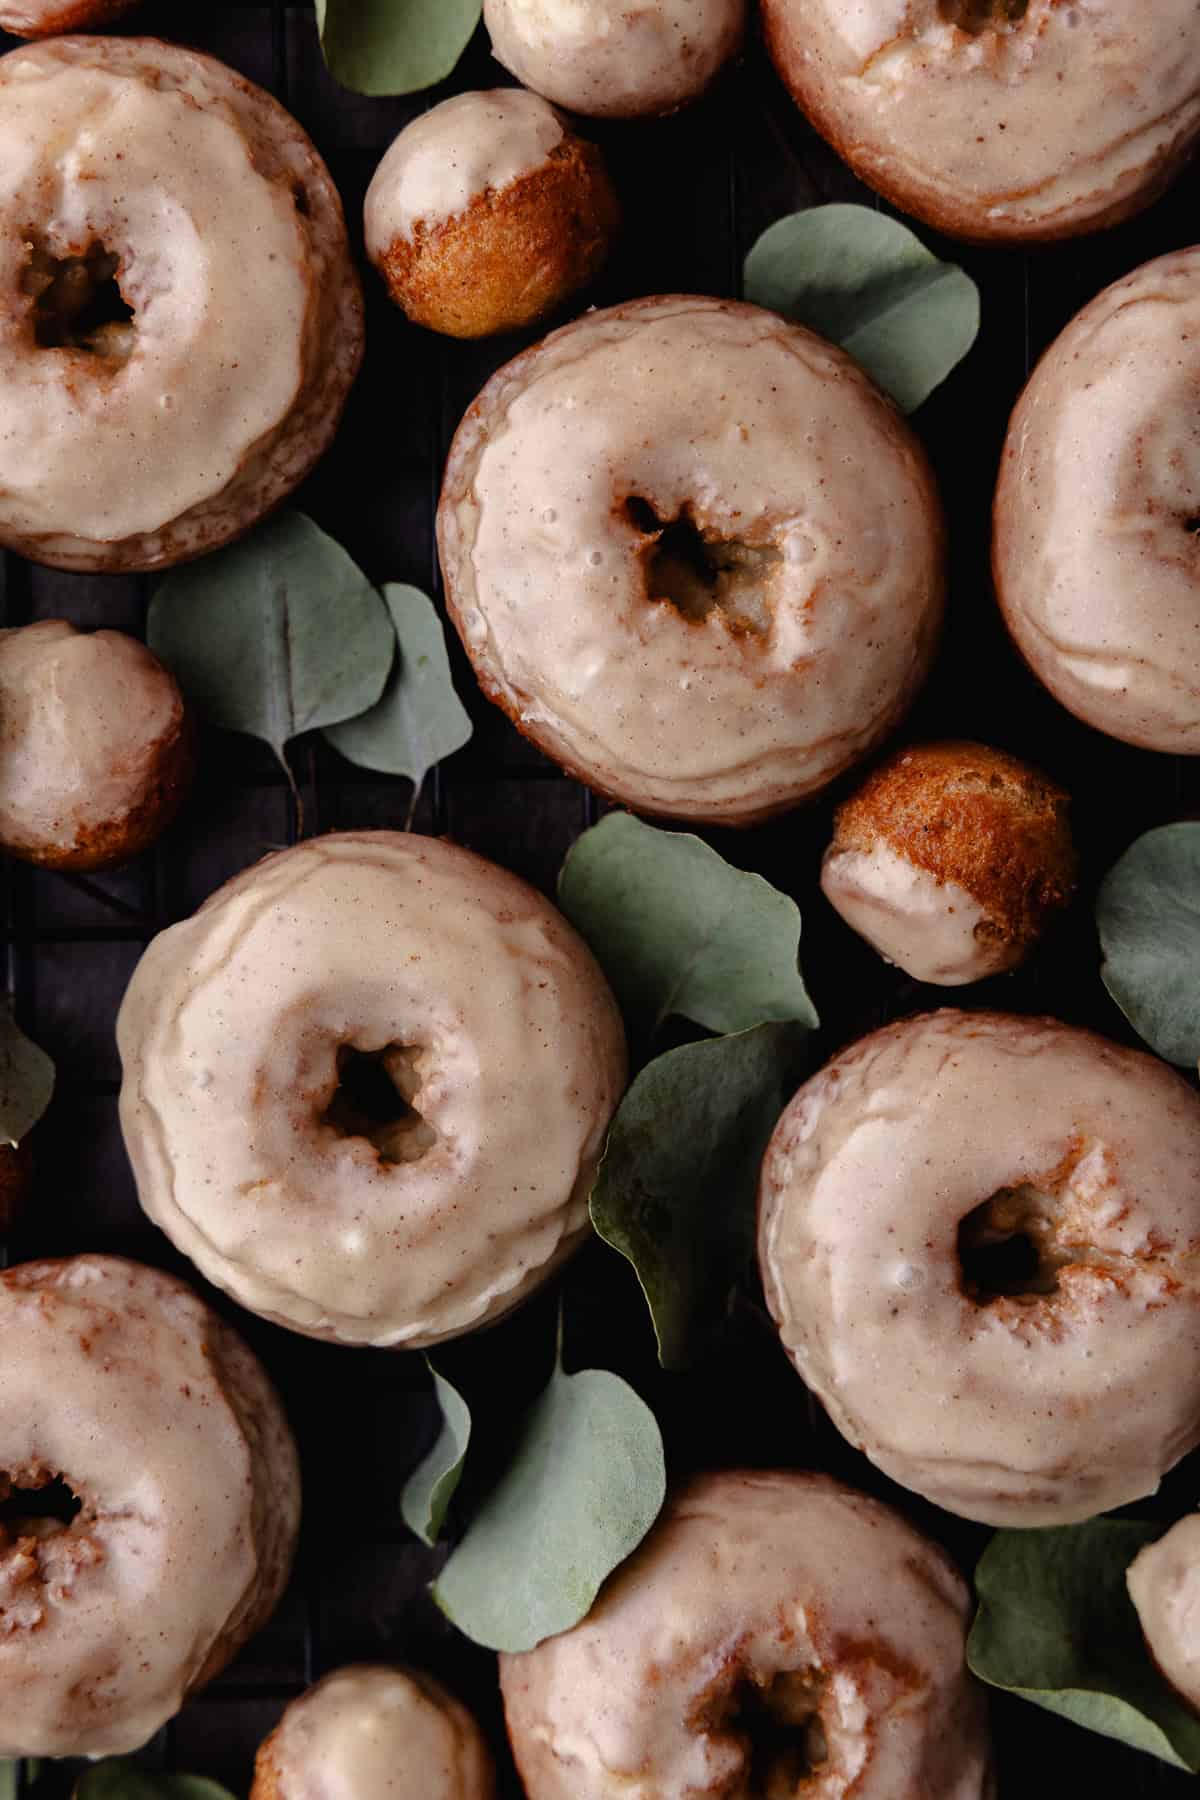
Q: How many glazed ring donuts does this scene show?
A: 8